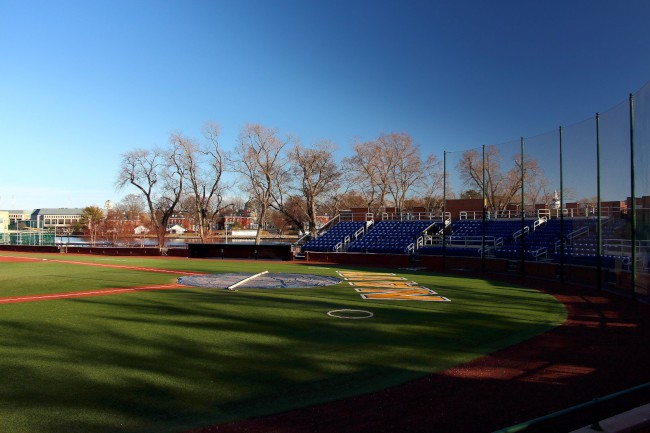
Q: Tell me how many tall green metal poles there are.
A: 6